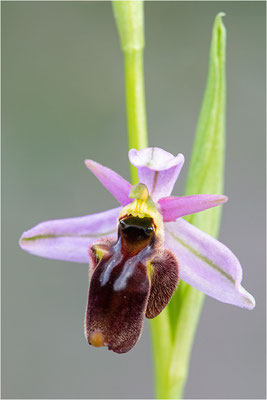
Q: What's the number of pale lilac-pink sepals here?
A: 3